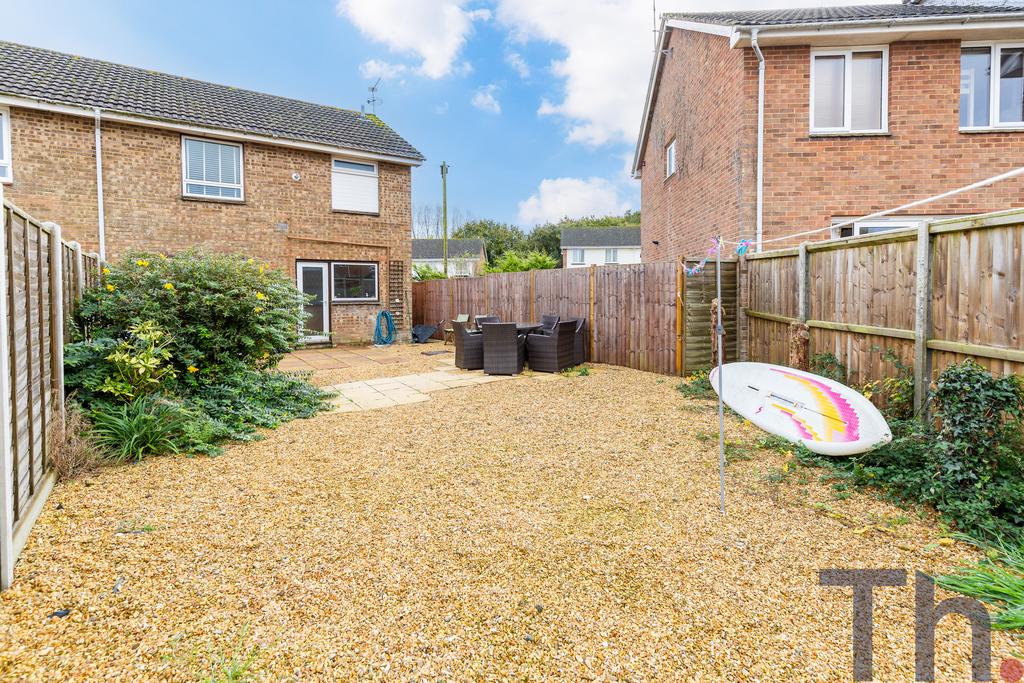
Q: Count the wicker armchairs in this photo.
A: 6